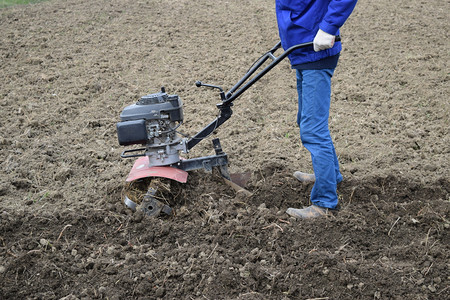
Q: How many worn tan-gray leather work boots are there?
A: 2